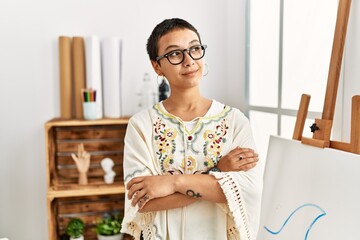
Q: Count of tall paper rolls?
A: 4